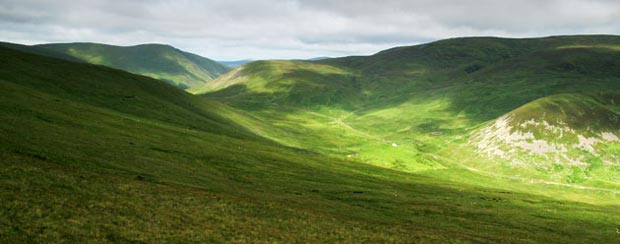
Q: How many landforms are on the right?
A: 2